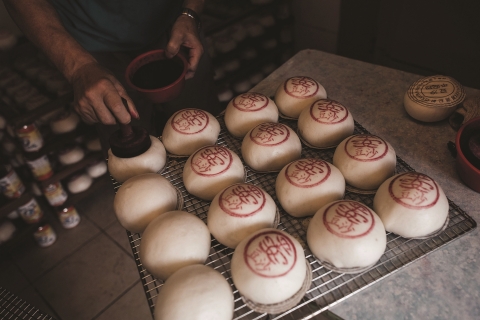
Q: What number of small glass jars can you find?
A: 7